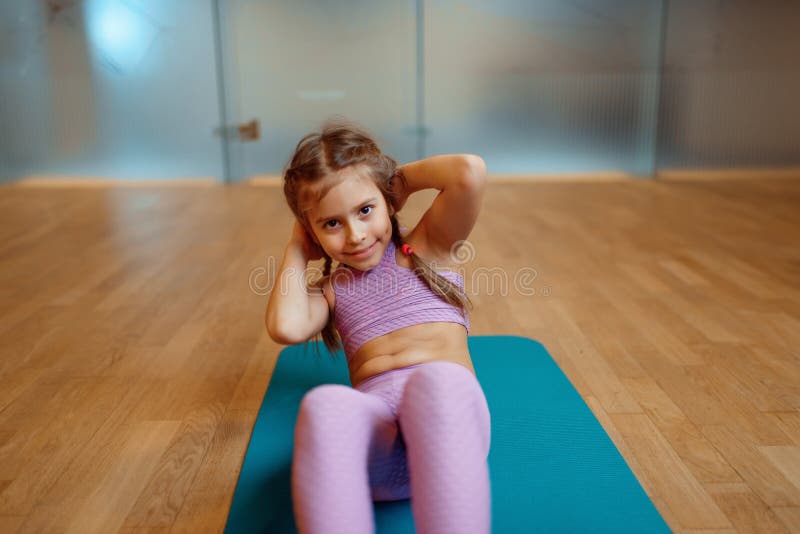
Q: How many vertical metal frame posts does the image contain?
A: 3